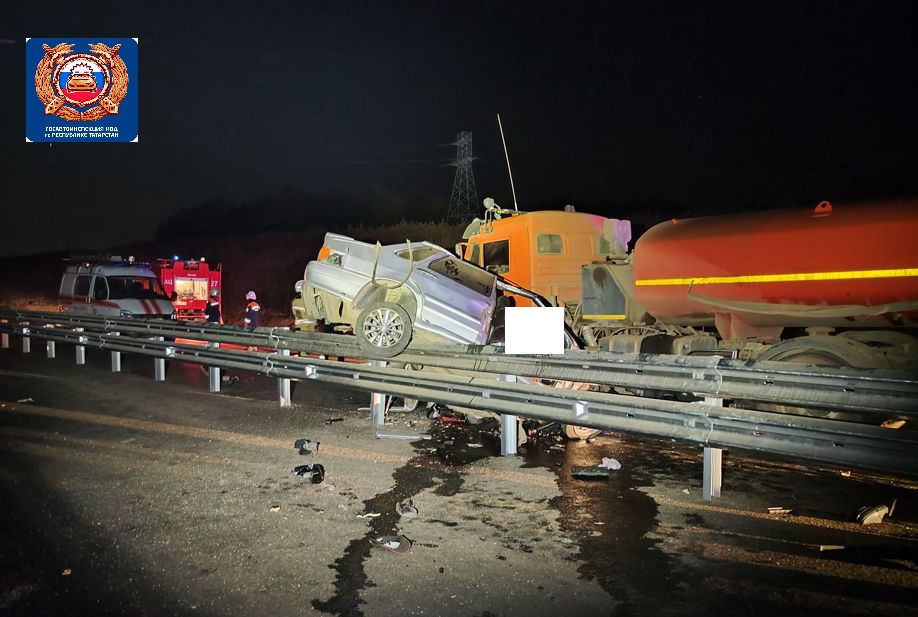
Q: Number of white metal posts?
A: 11